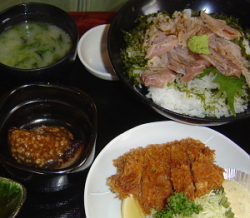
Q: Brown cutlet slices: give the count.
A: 4